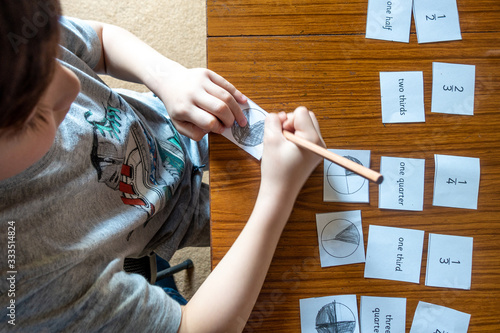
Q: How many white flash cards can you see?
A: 14